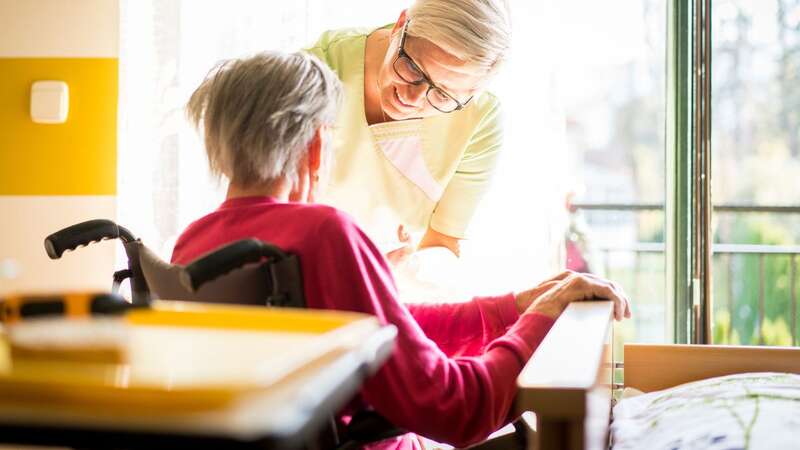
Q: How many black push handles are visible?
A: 2